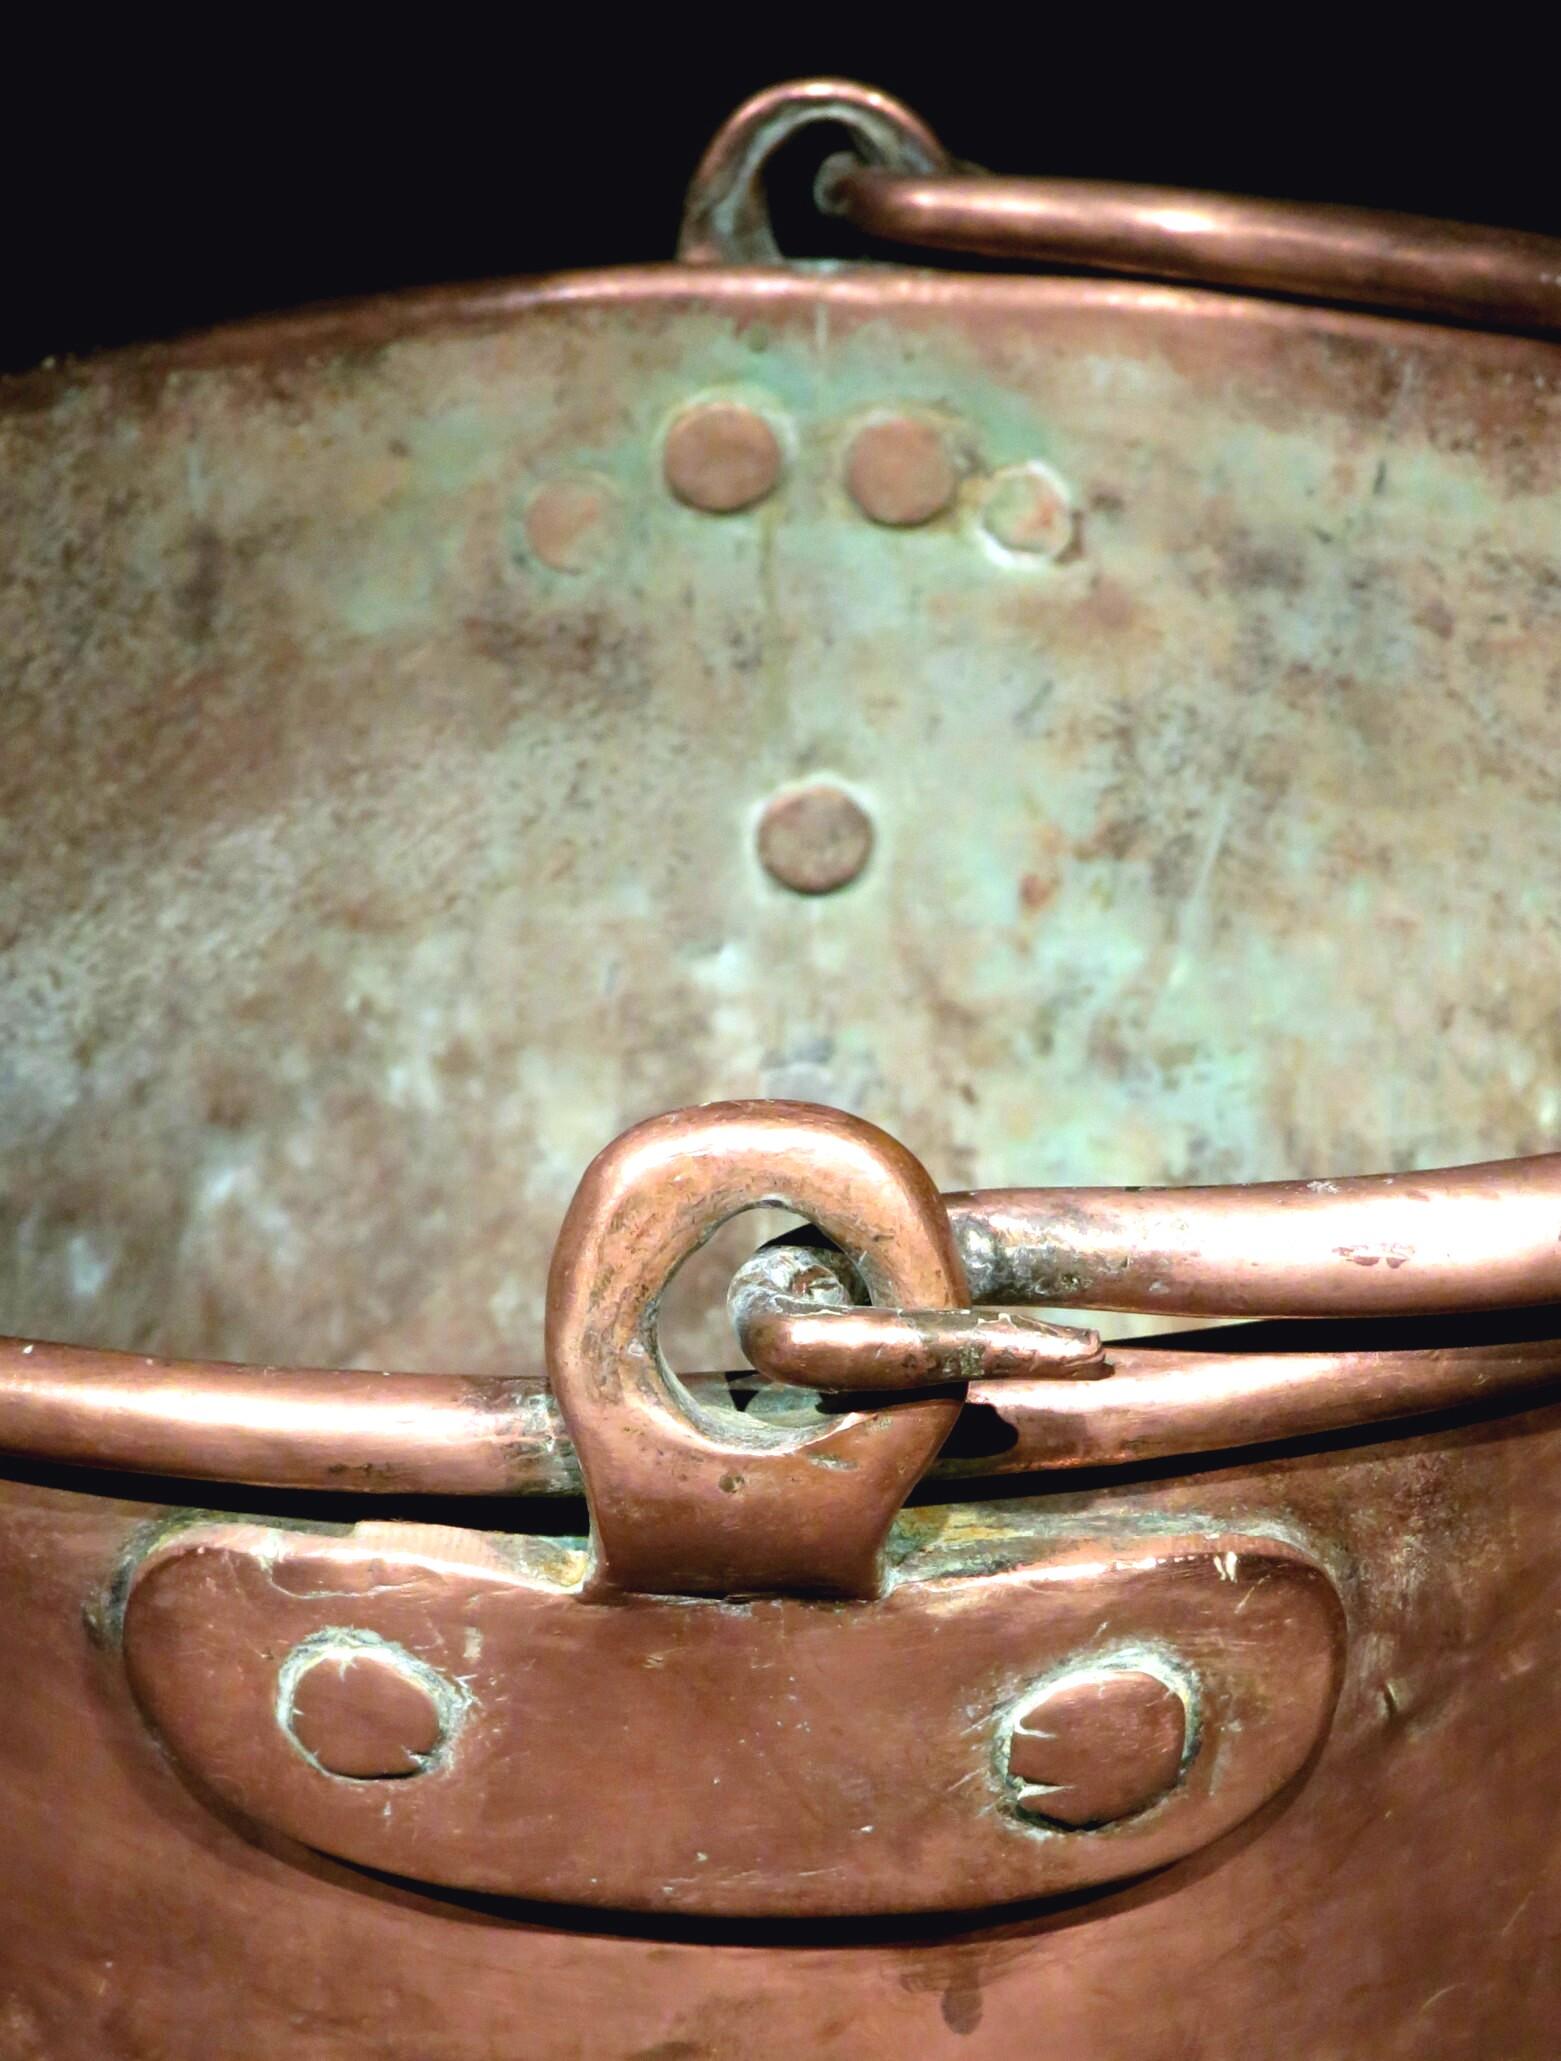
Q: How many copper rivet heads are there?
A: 7